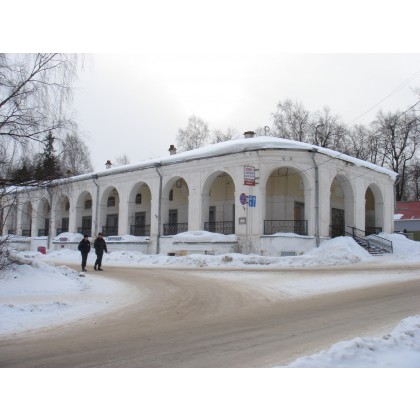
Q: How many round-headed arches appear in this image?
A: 12